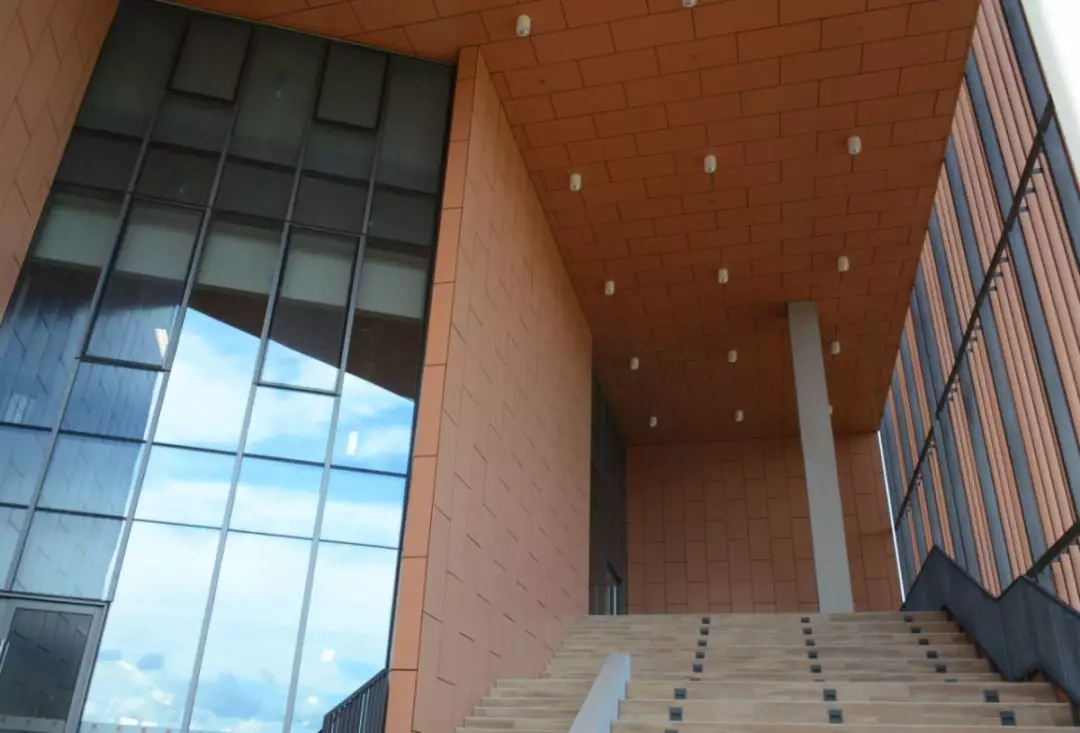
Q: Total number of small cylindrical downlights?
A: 14